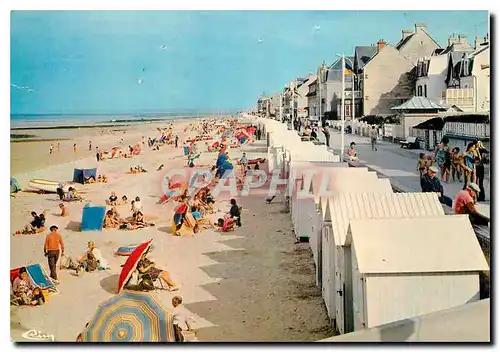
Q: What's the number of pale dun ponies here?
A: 0